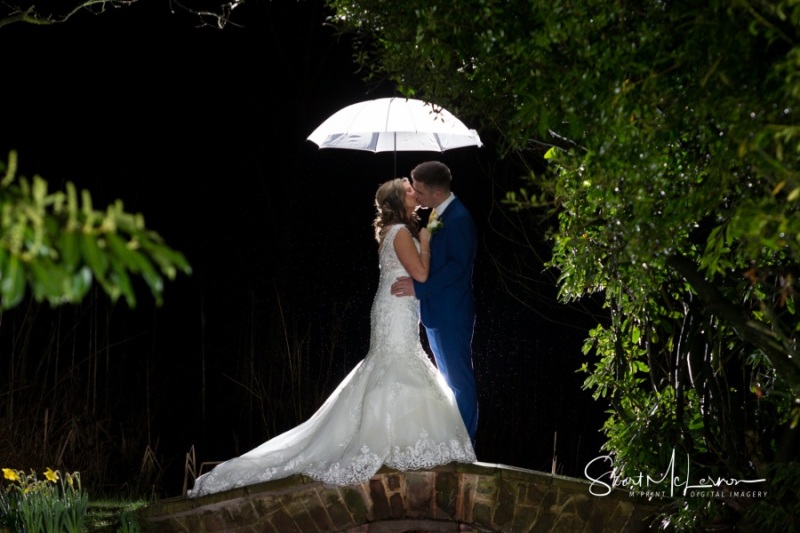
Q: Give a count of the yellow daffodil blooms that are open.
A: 2